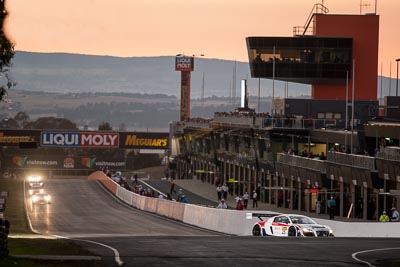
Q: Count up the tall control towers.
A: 1